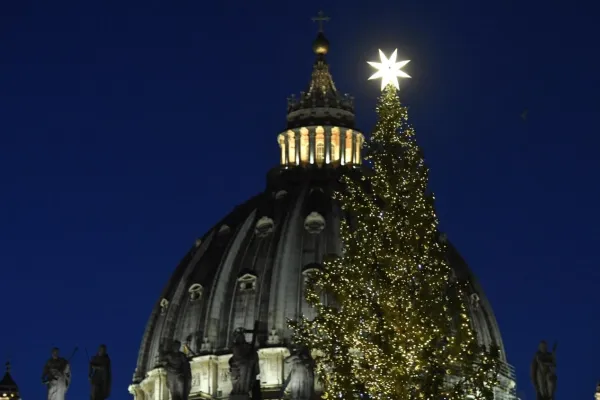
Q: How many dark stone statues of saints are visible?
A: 6